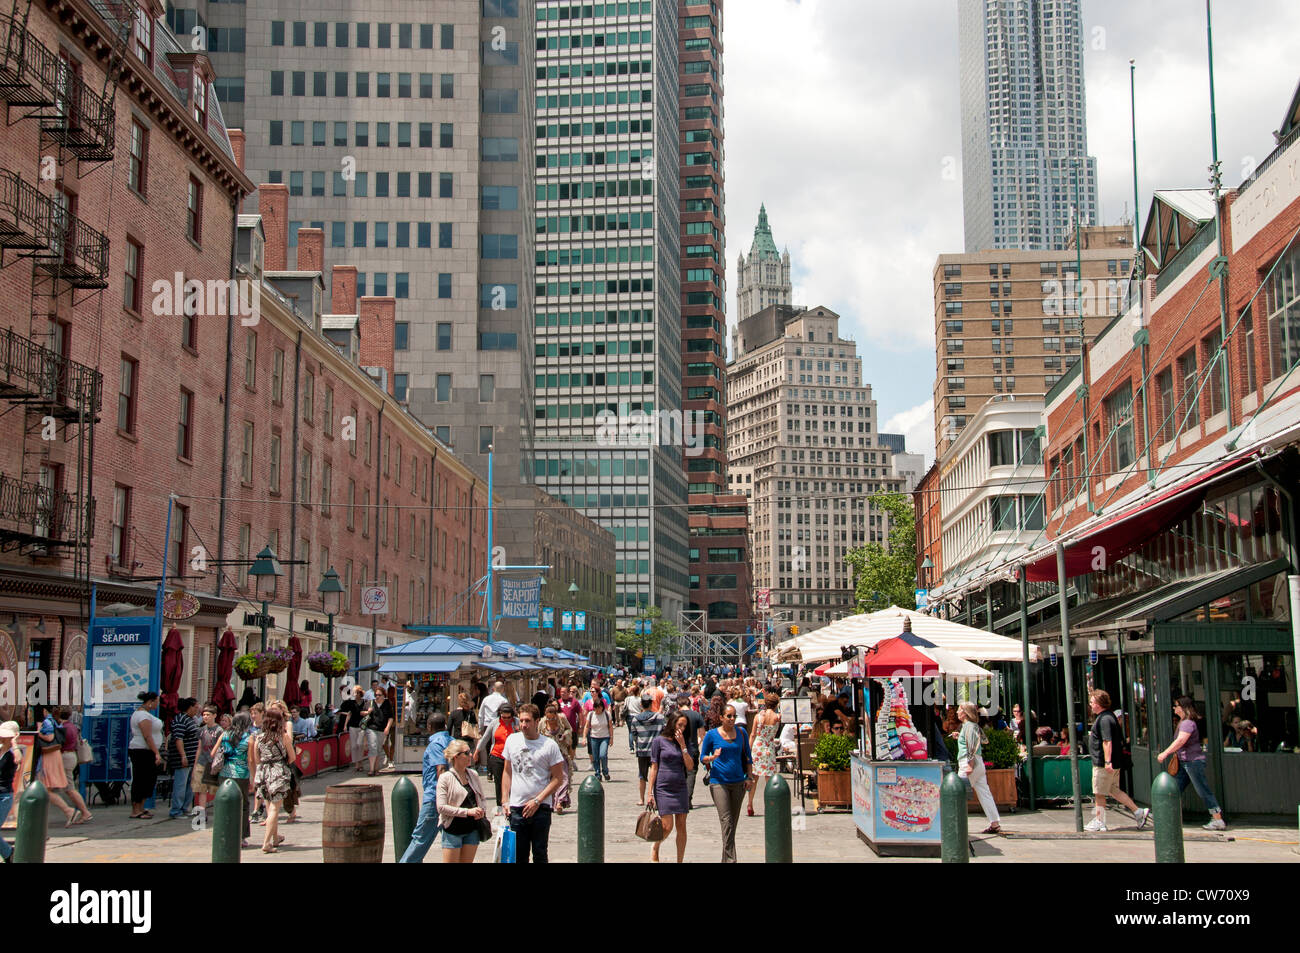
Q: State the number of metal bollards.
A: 7